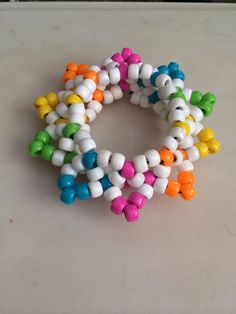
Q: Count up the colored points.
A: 10